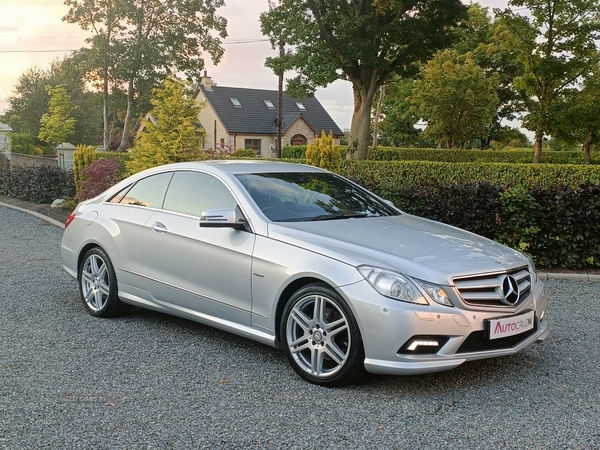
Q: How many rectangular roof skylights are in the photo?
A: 3